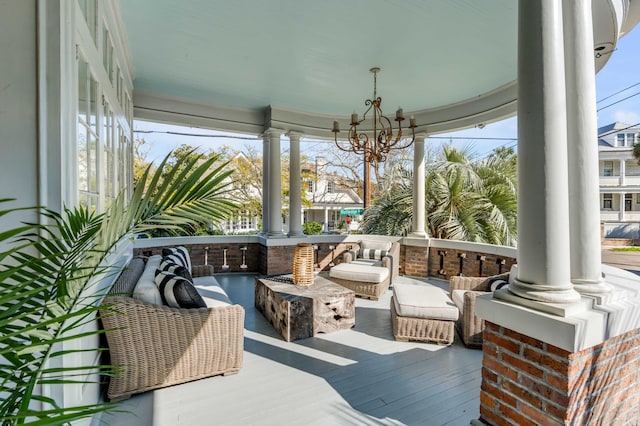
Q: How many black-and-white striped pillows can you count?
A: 5